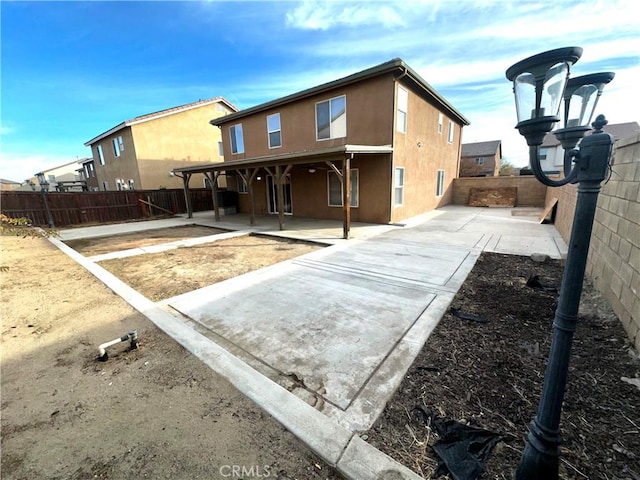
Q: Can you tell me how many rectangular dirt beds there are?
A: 2